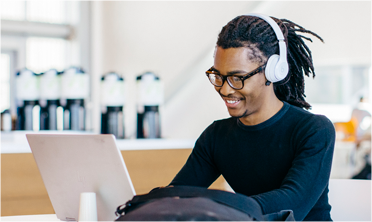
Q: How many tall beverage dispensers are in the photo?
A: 5